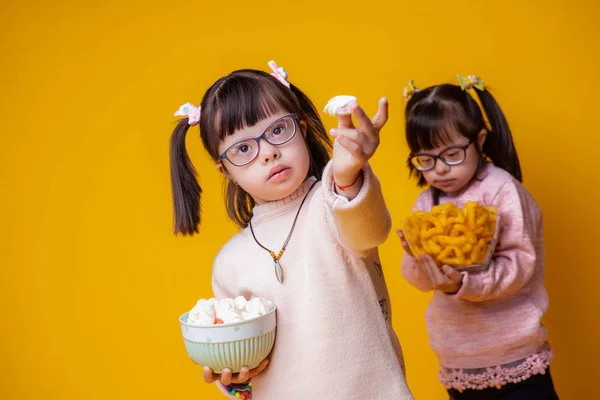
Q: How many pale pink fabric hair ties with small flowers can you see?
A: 2